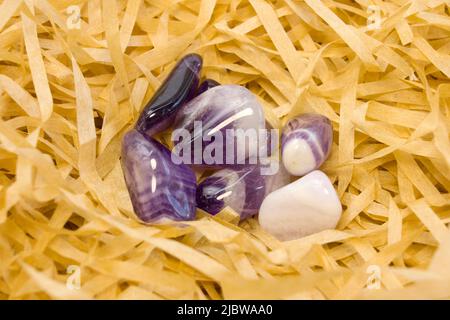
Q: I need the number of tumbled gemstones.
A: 7